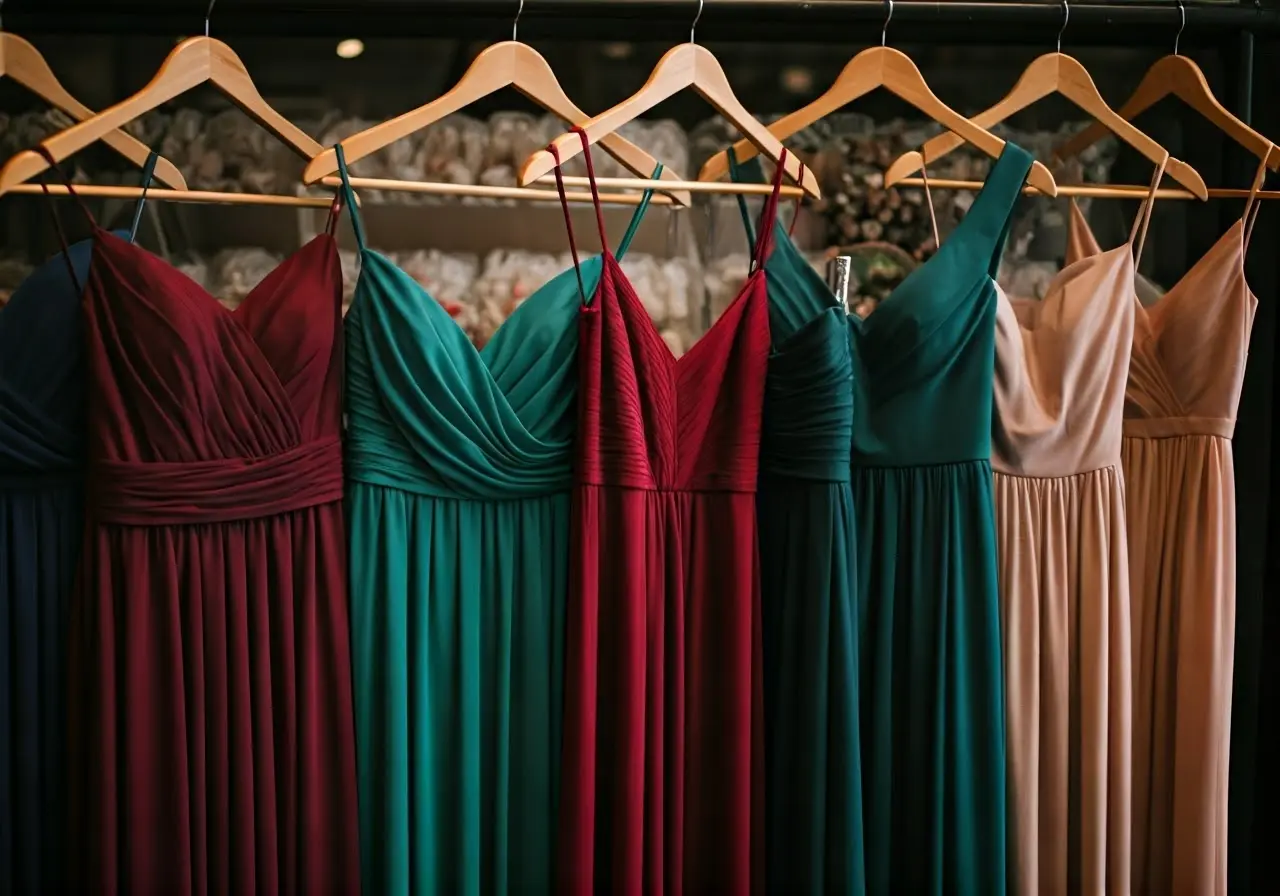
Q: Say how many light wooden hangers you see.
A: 7